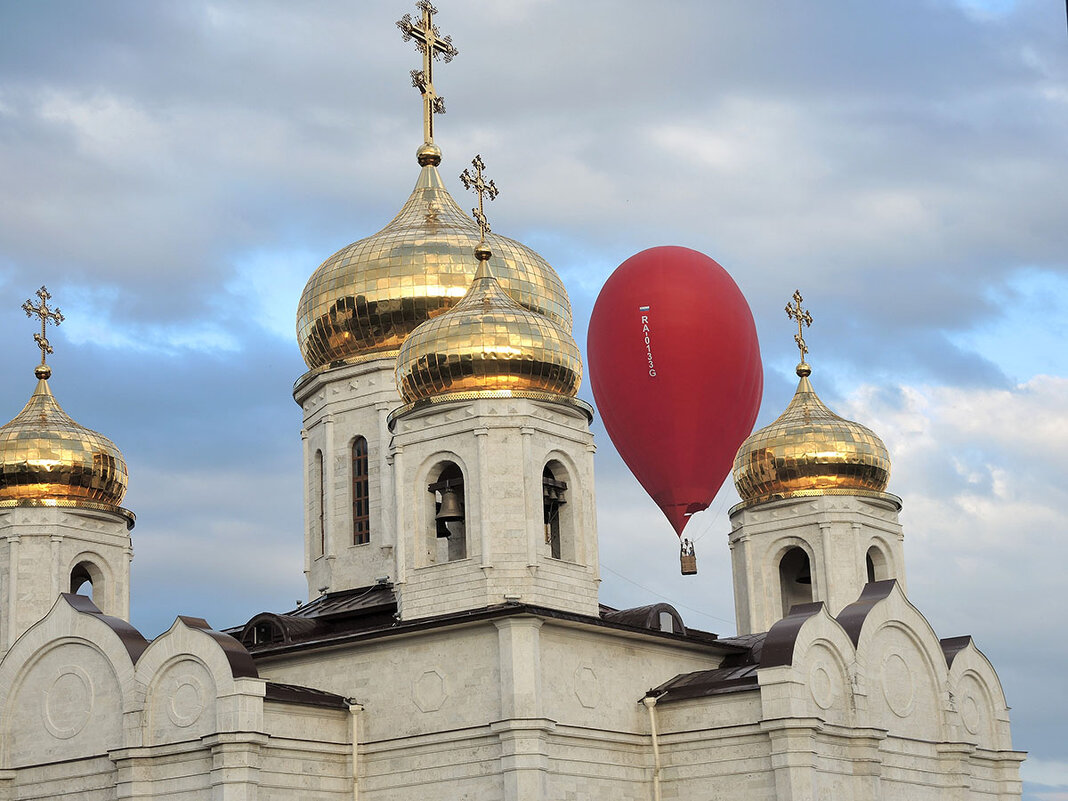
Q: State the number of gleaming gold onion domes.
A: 4